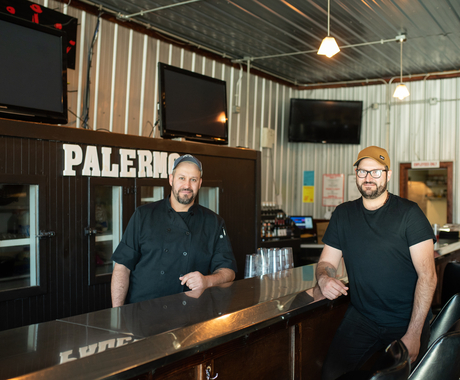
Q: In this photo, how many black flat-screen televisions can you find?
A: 3